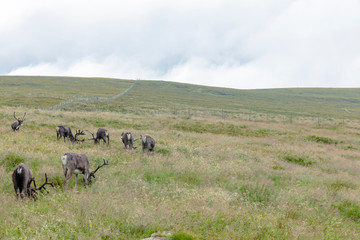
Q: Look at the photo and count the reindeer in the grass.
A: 7